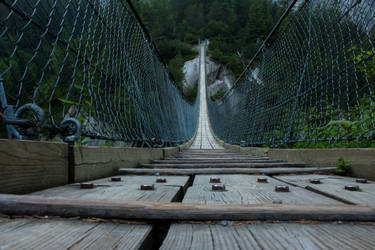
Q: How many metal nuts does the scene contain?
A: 11